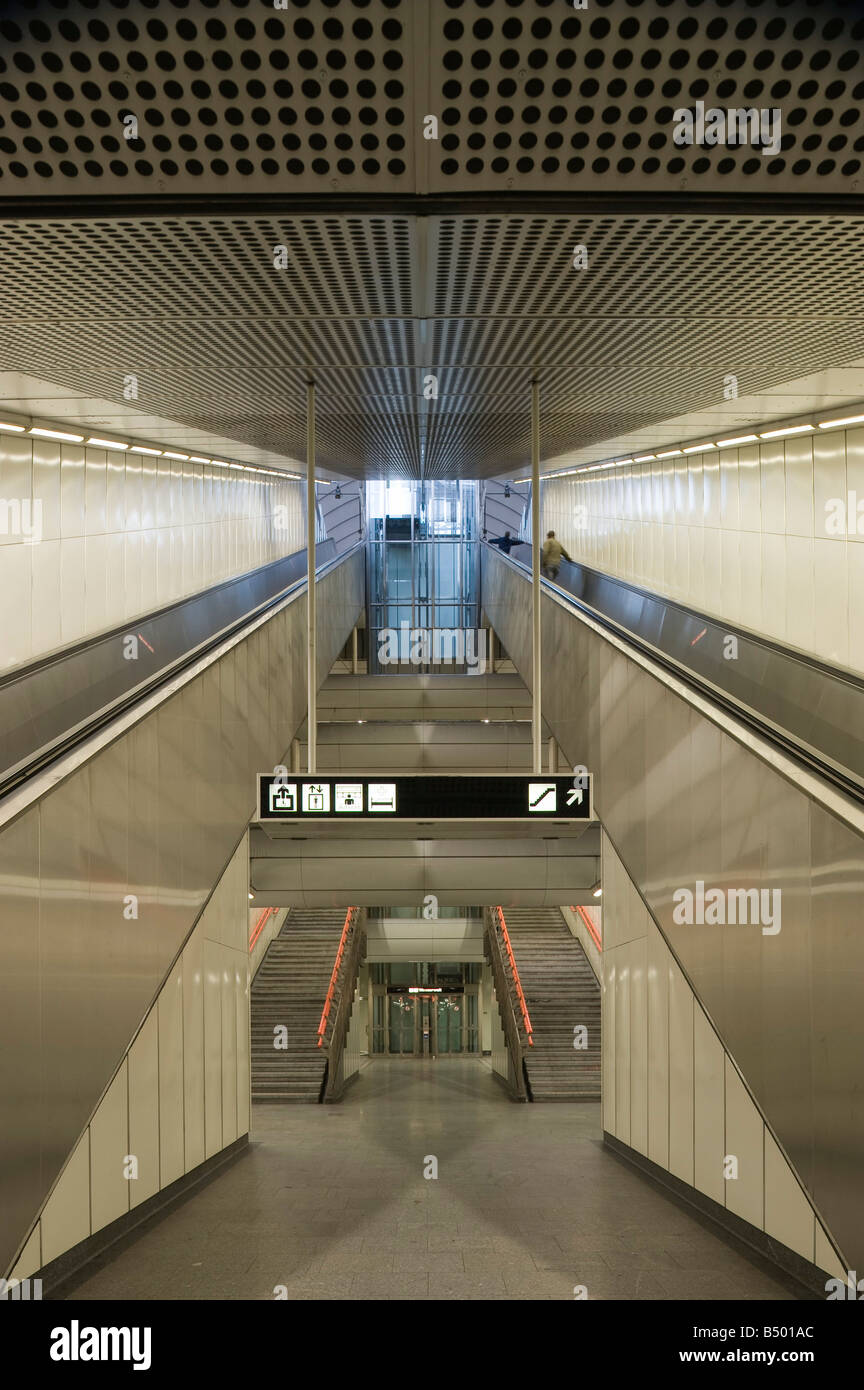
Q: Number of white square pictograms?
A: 5